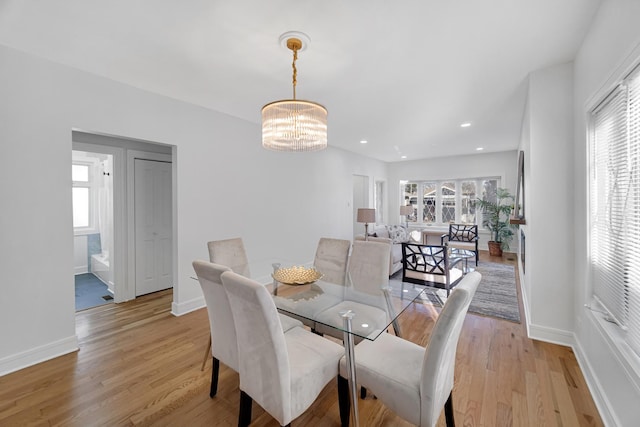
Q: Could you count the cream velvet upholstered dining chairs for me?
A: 6